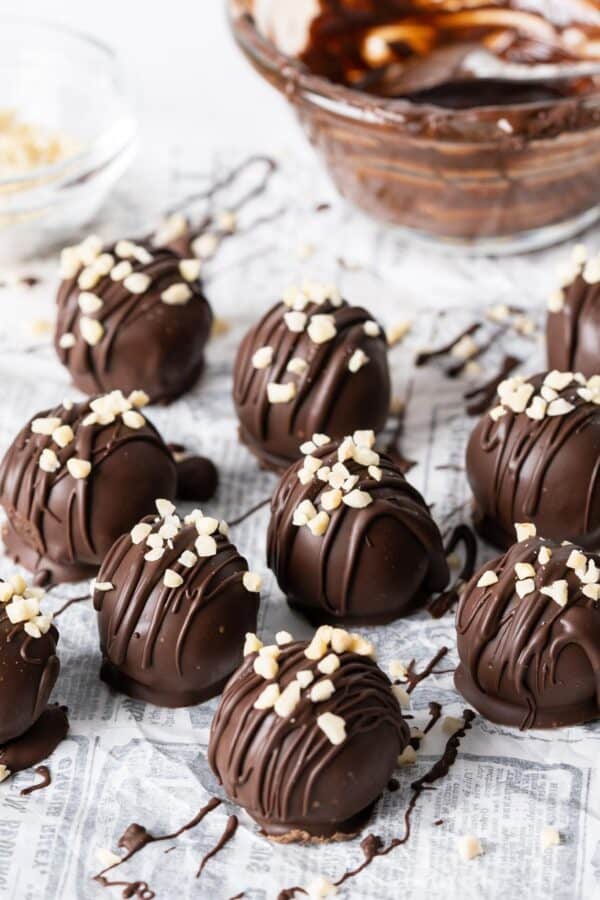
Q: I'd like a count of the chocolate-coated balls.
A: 10